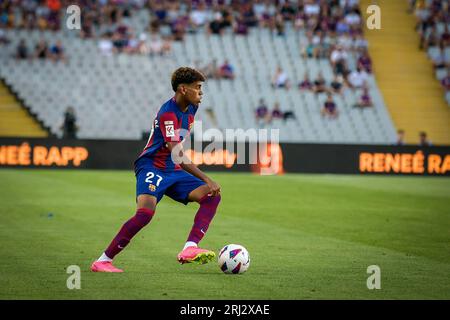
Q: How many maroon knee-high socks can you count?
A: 2